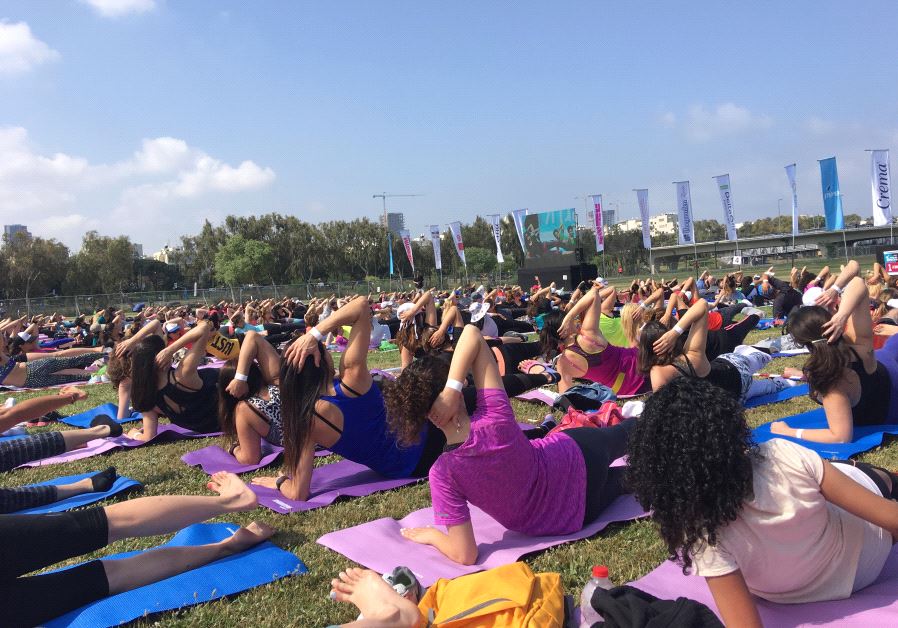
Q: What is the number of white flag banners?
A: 11